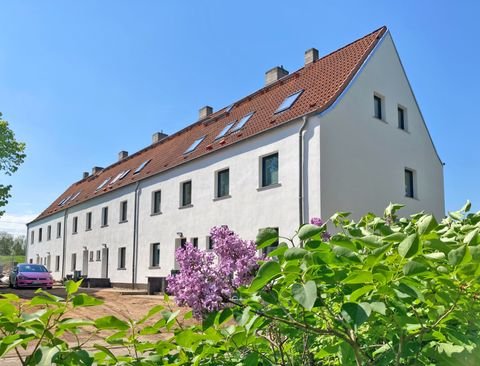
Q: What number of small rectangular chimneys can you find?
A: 7